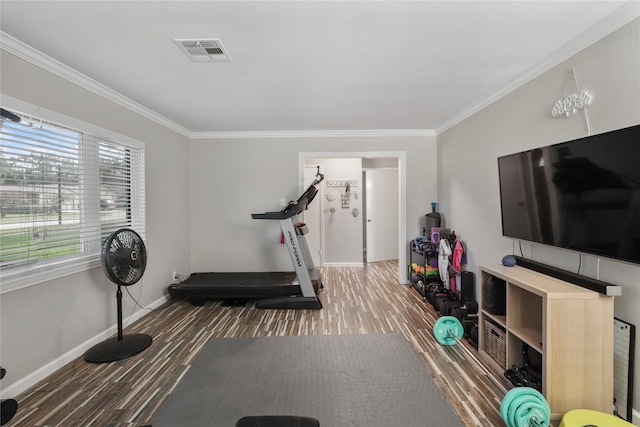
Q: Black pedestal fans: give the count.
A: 1